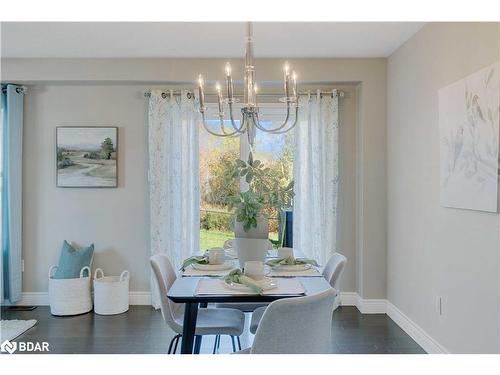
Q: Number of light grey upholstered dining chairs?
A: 4